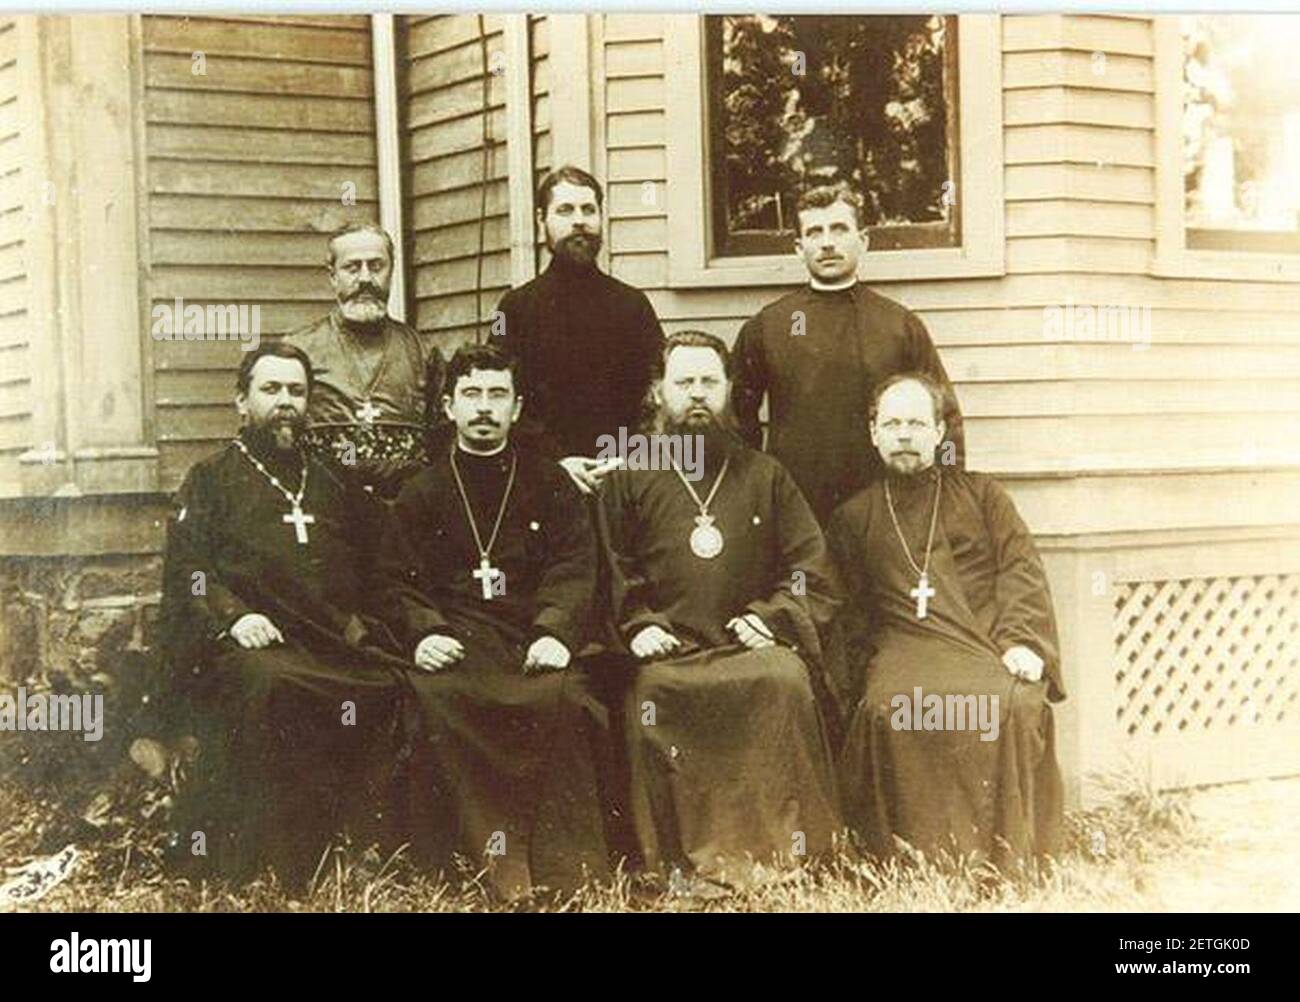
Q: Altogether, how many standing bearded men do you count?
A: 2